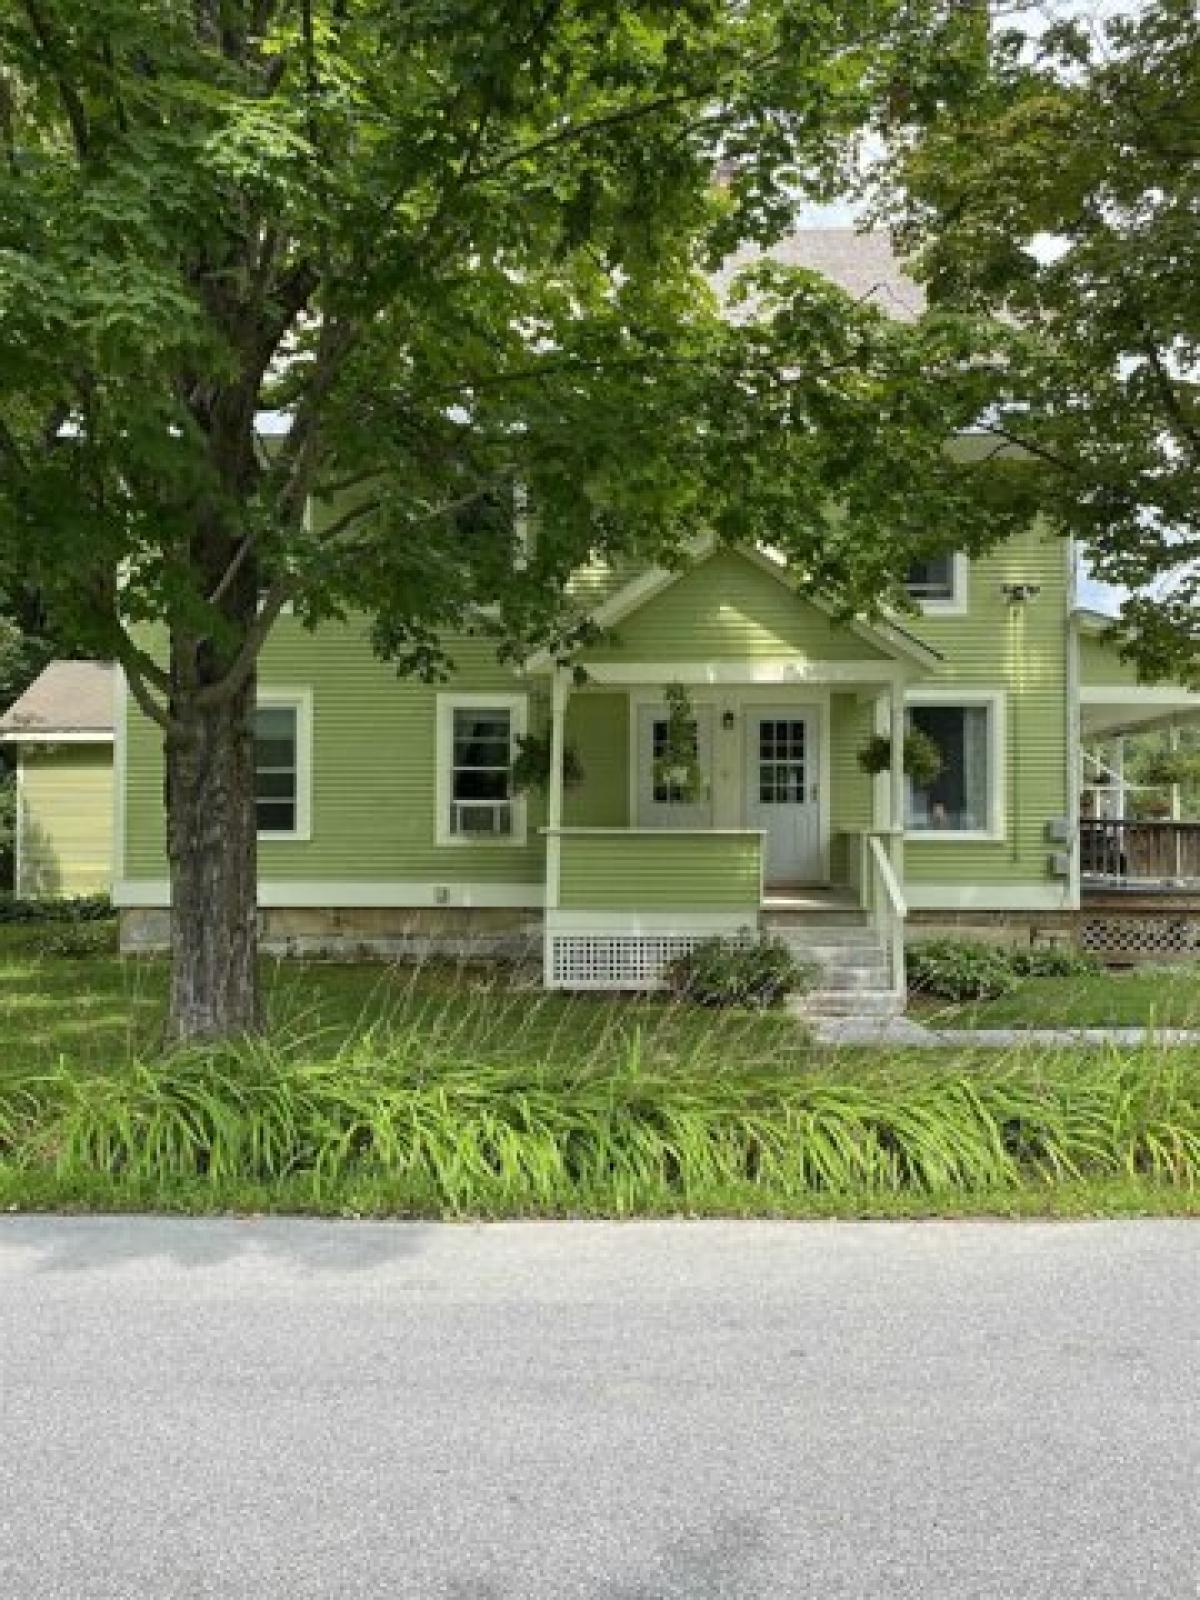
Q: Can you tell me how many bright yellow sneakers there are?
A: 0